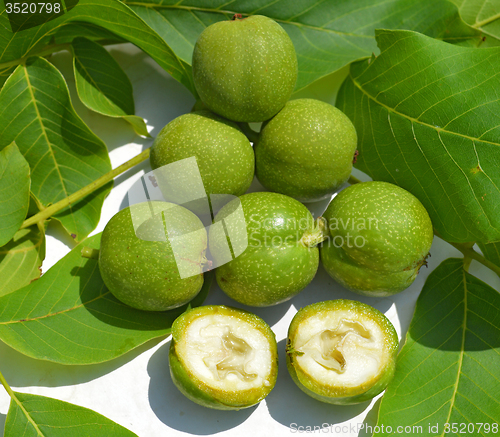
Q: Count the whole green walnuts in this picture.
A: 6